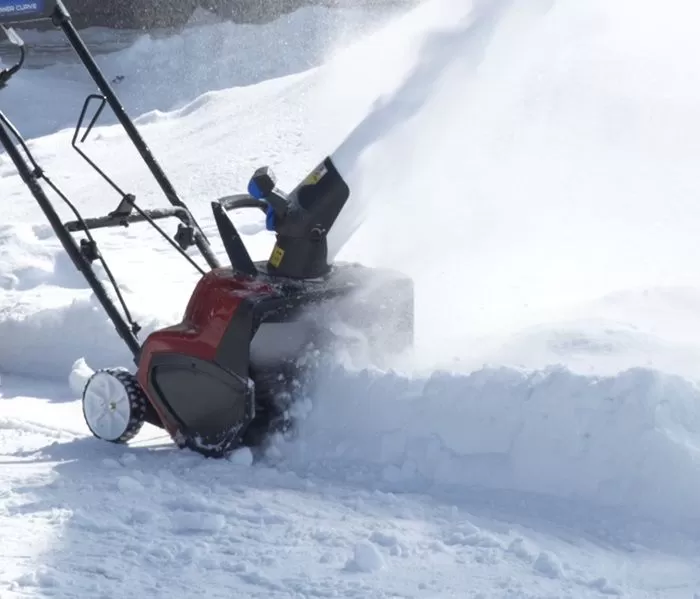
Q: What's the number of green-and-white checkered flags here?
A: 0